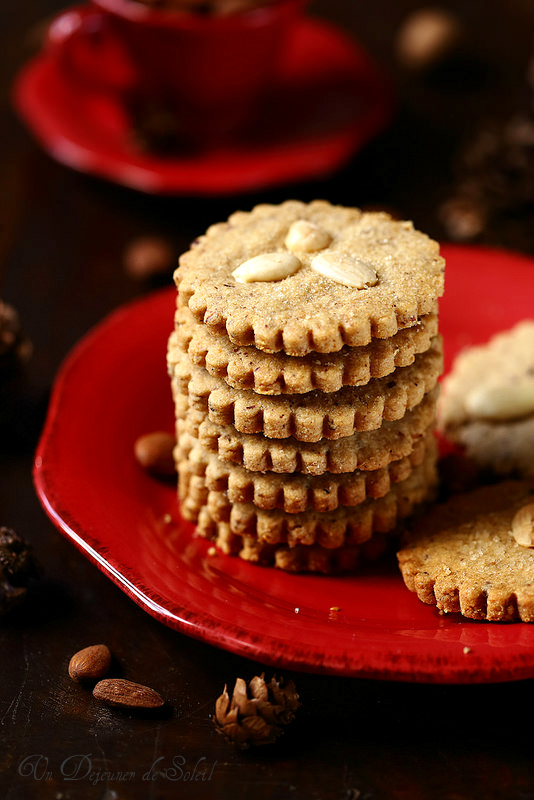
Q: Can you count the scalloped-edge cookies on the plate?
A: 9